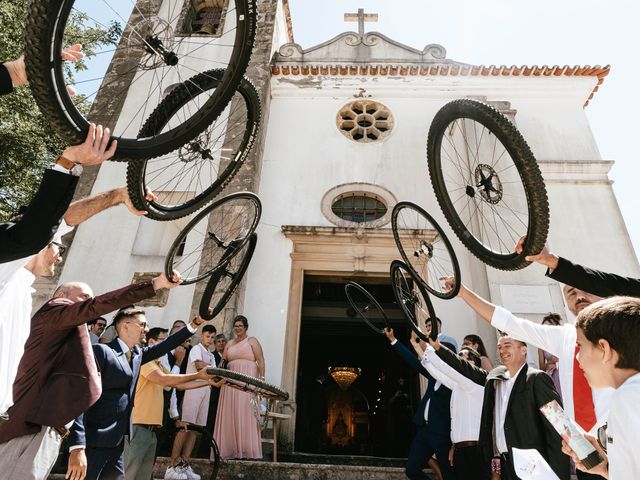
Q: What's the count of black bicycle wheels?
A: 10